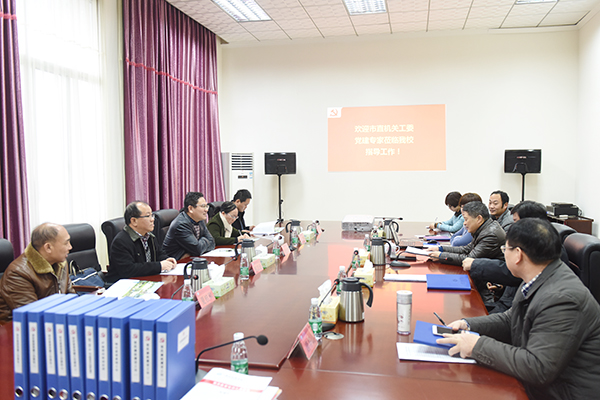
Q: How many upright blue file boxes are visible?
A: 11